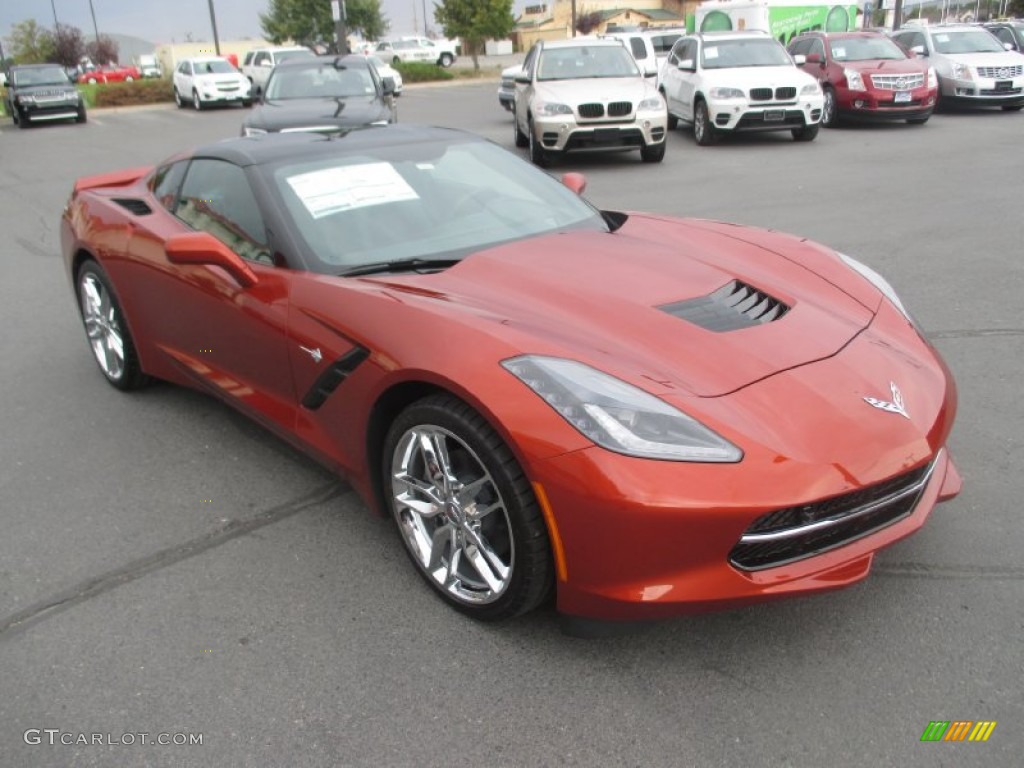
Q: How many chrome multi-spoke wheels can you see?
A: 2